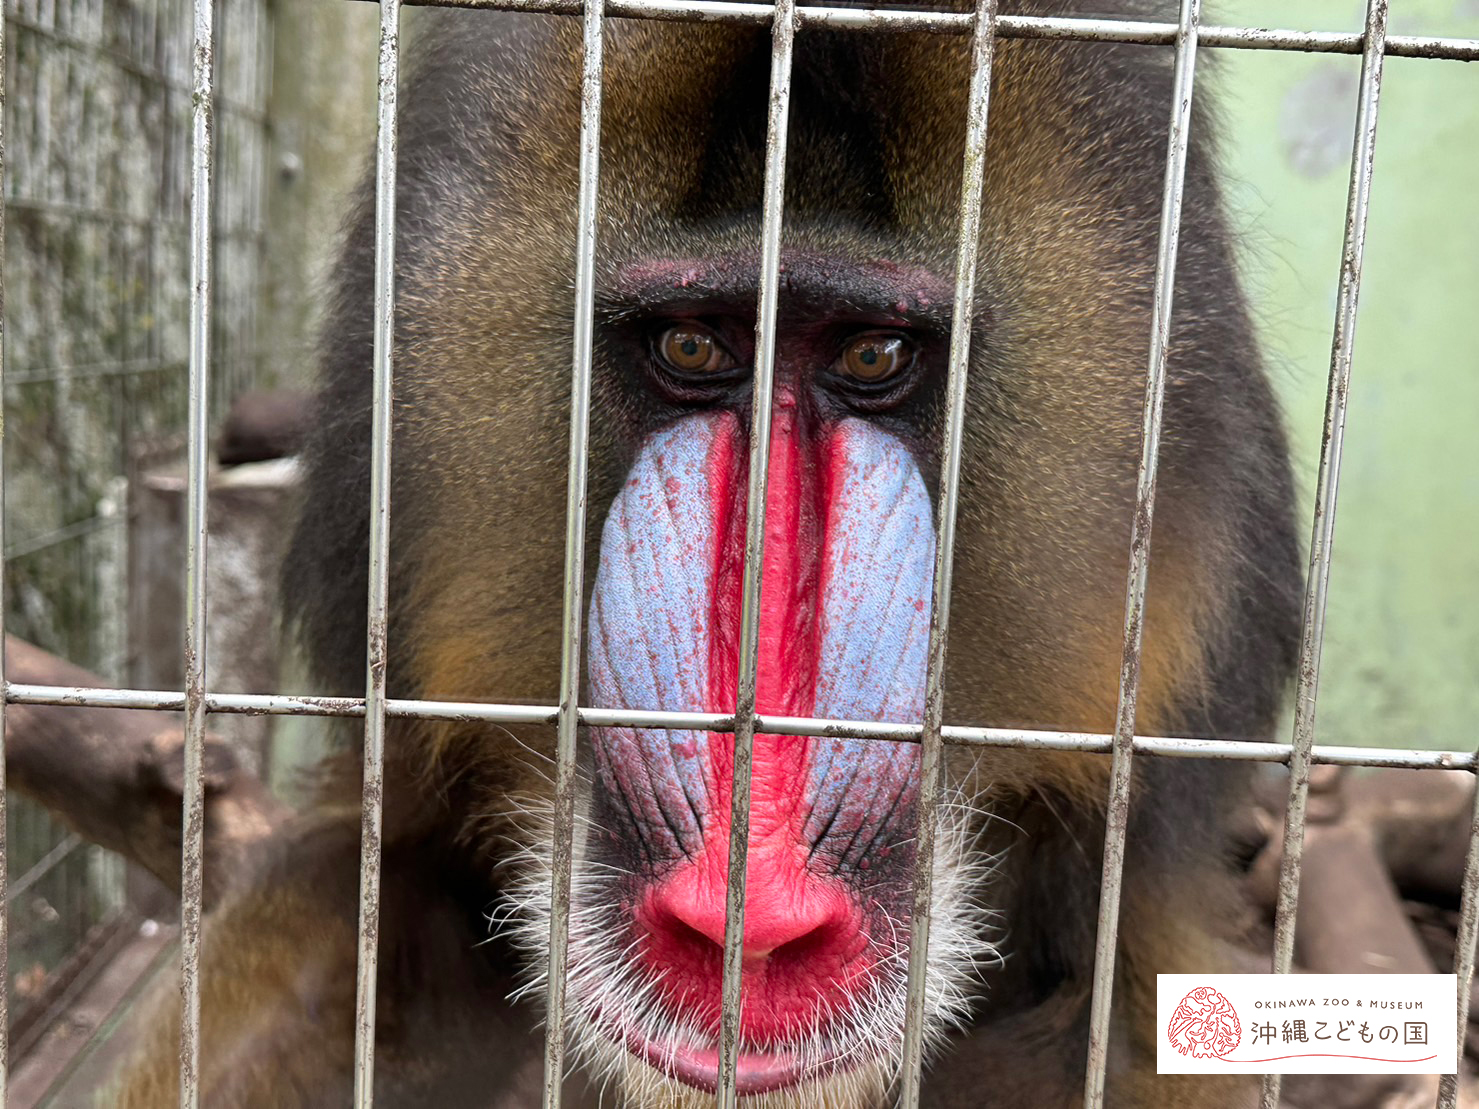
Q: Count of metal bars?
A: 11